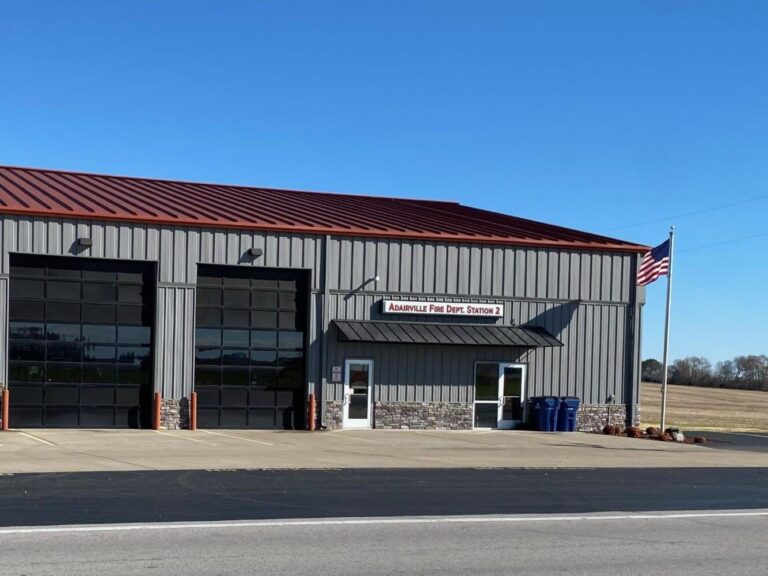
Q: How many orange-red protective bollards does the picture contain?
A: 4